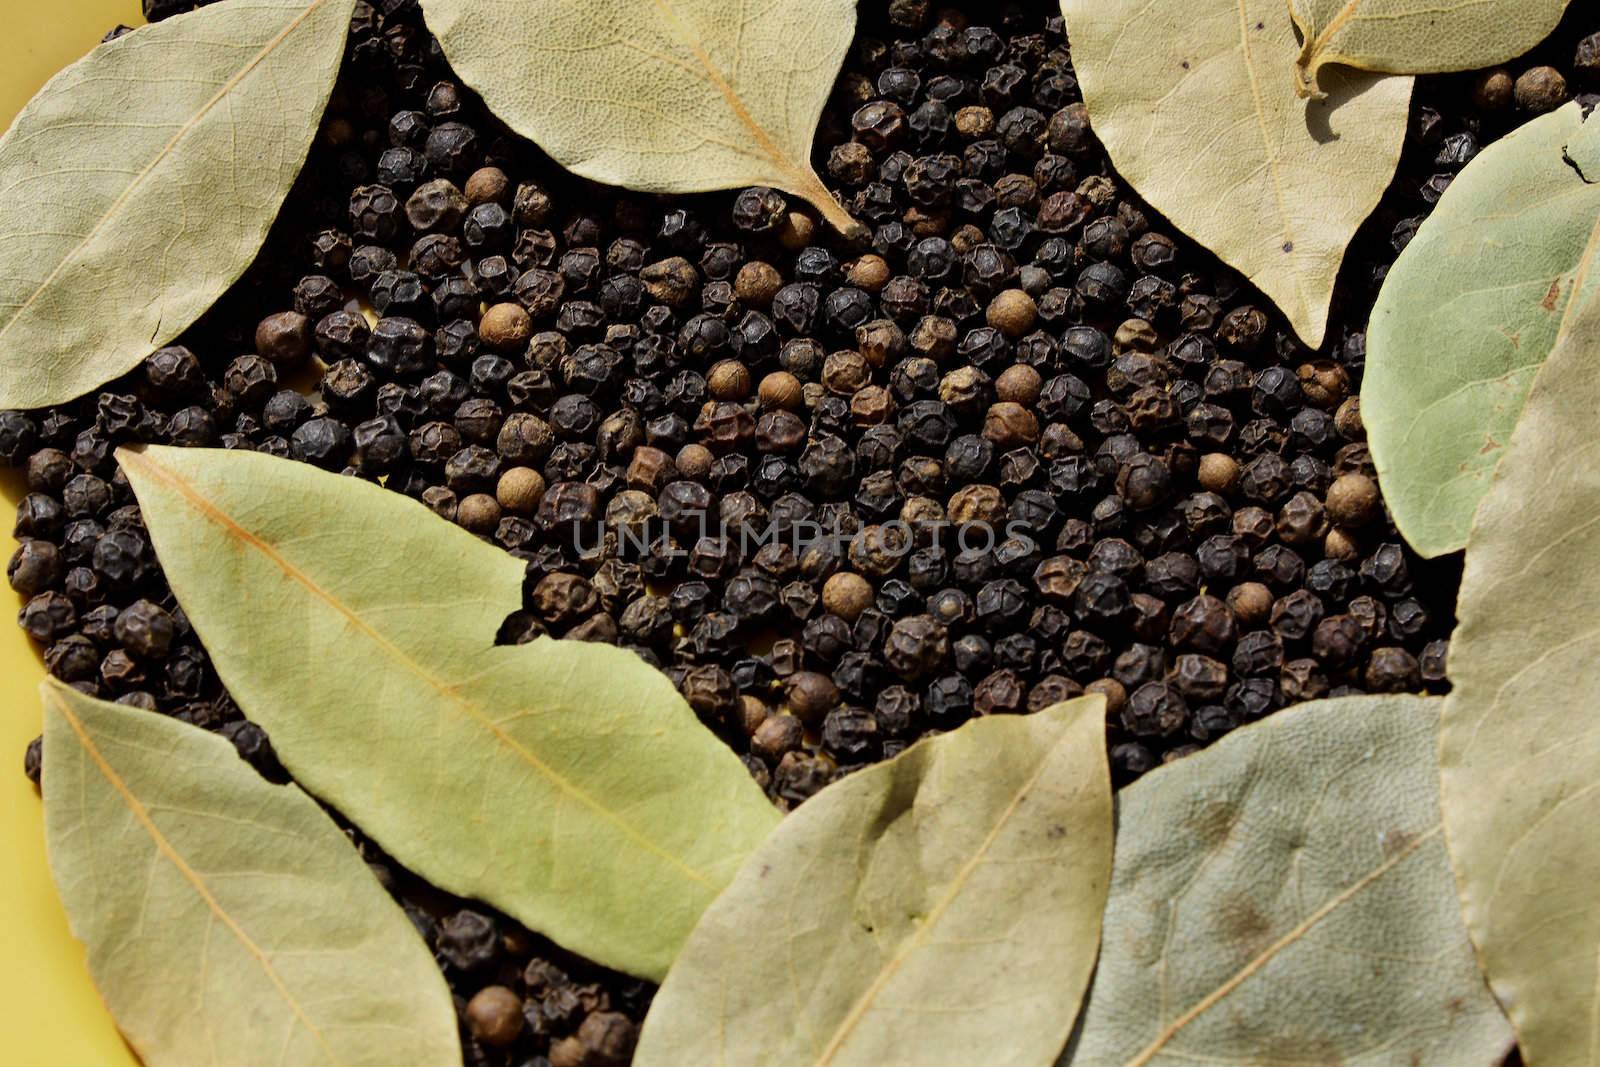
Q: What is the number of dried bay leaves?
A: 10